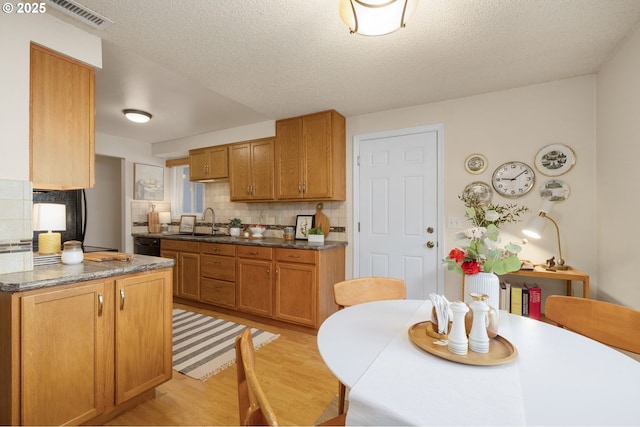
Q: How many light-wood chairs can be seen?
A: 3